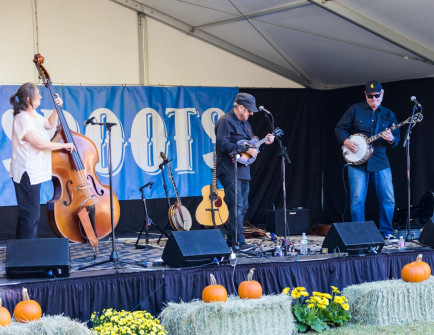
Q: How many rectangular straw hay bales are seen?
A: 3